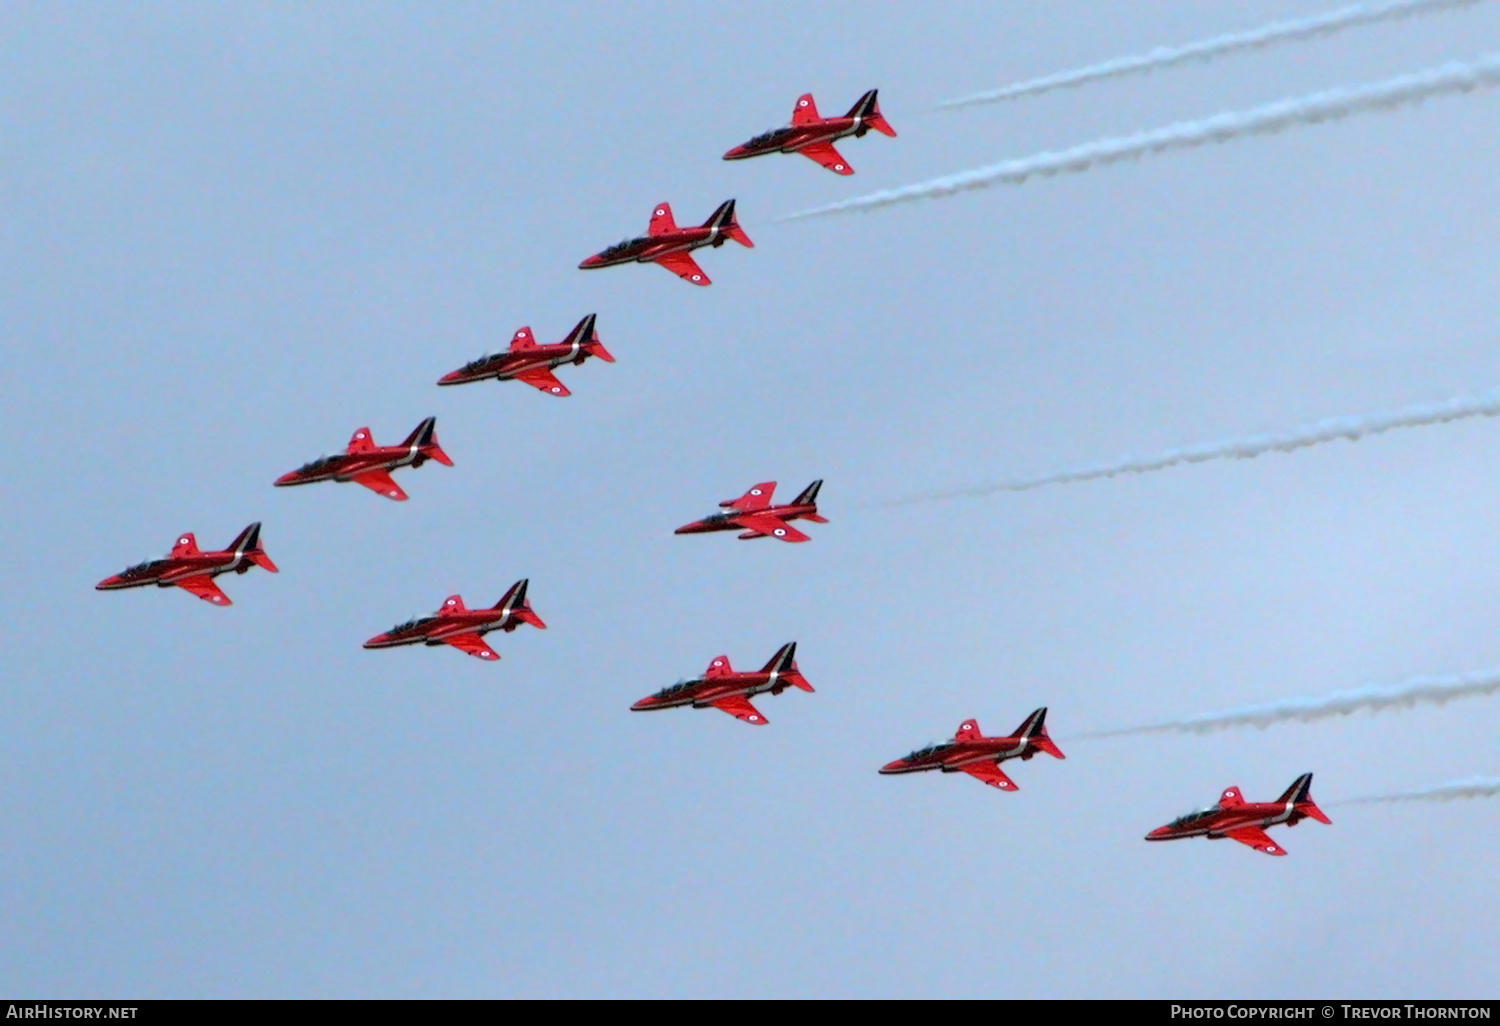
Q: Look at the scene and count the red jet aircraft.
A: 10